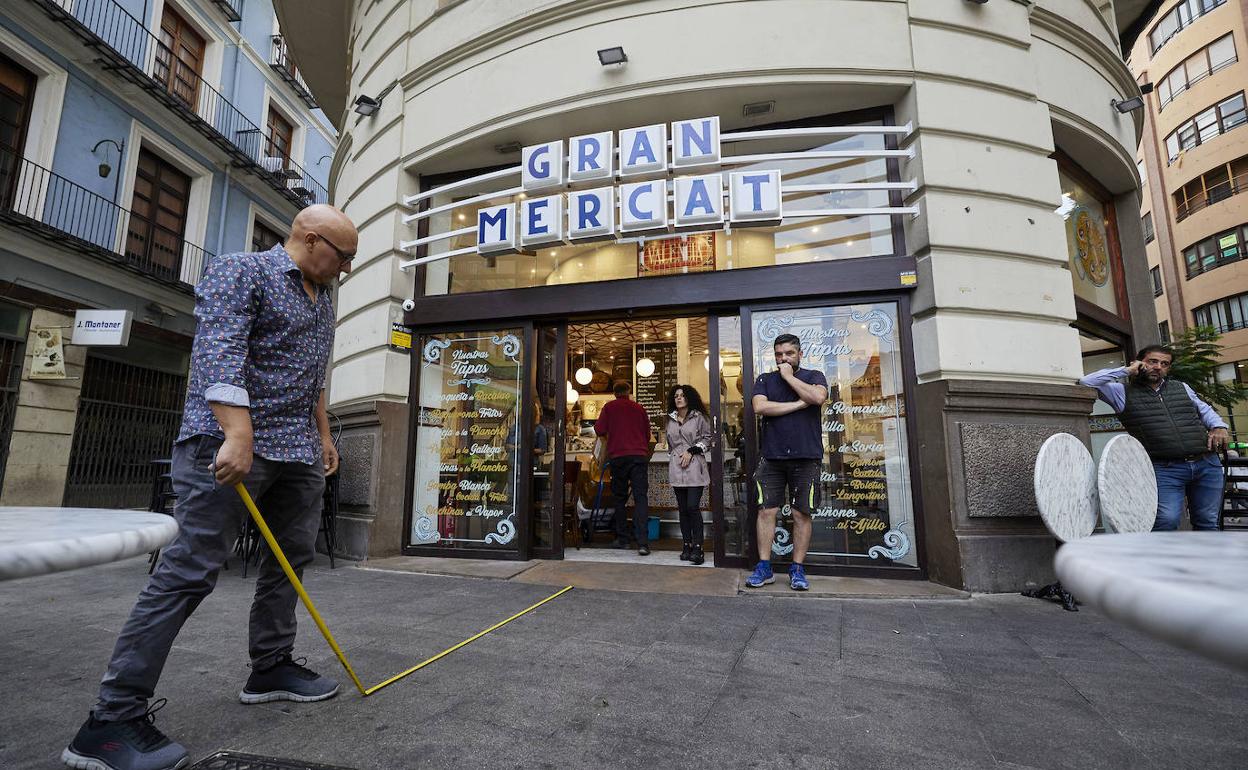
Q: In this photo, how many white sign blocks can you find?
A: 10